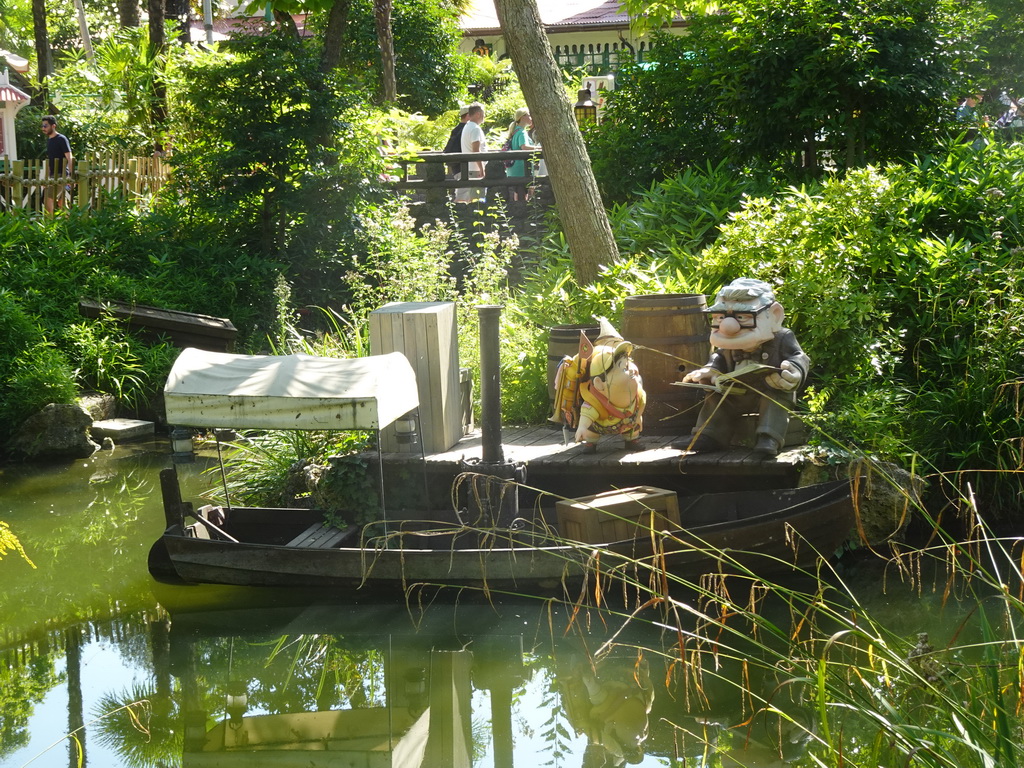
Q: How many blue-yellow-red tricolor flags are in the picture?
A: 0